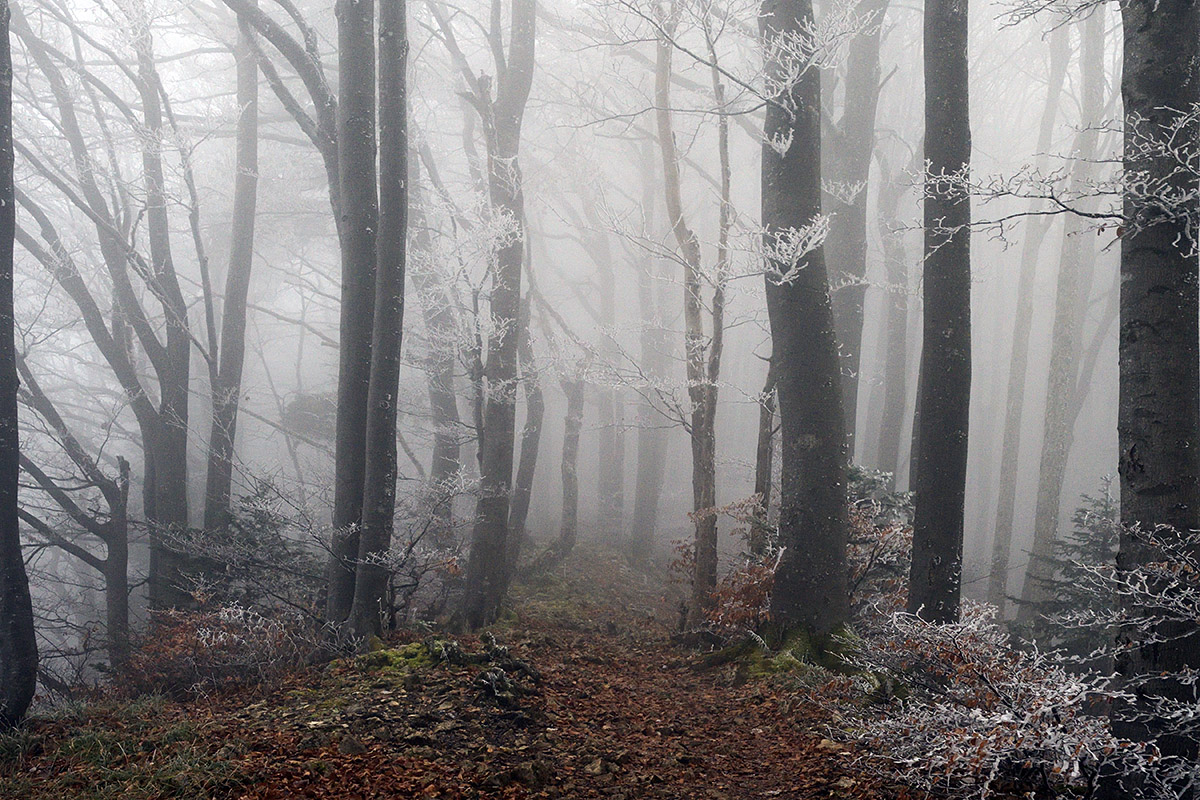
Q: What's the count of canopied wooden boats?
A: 0